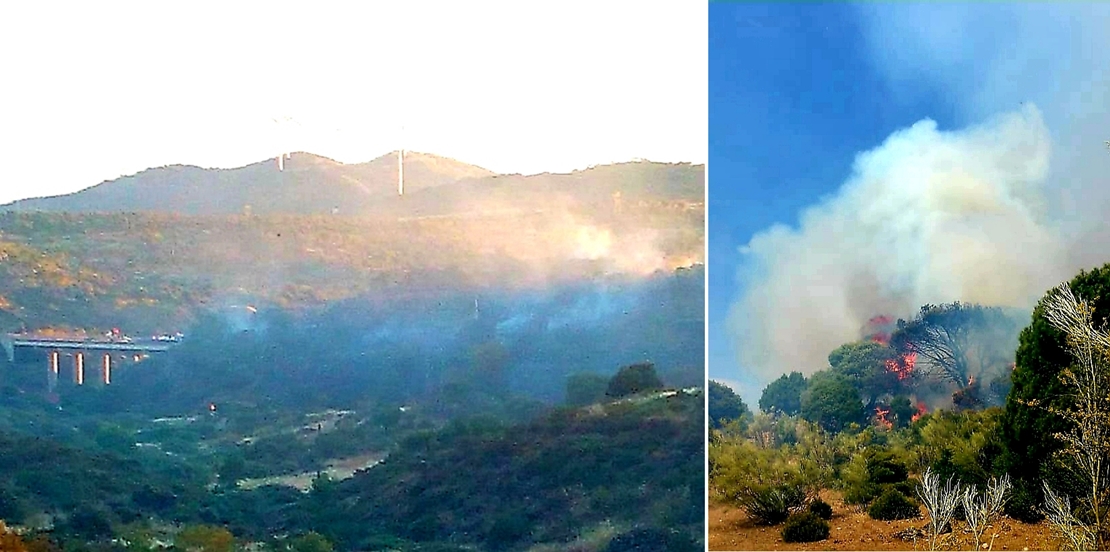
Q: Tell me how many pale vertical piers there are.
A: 3